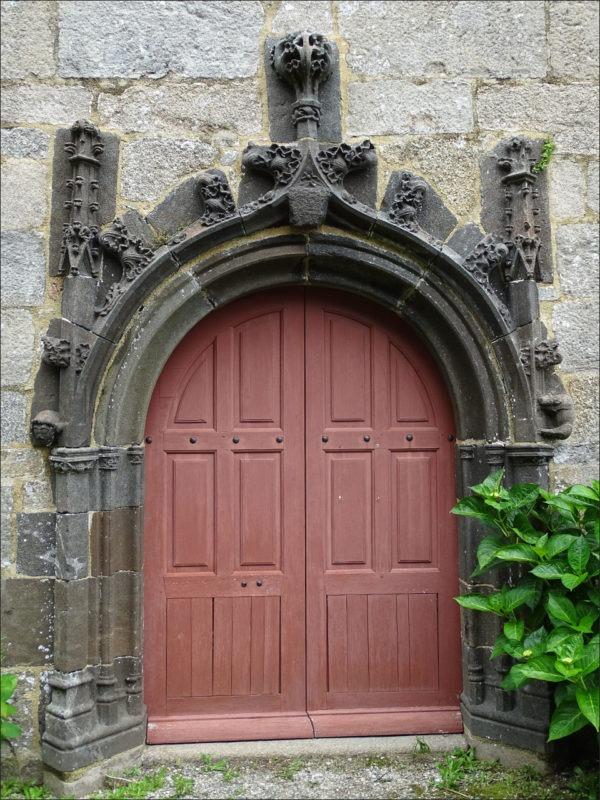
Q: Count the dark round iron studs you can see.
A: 10